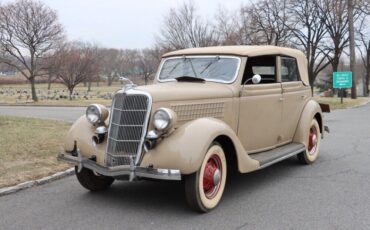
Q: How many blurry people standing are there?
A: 0